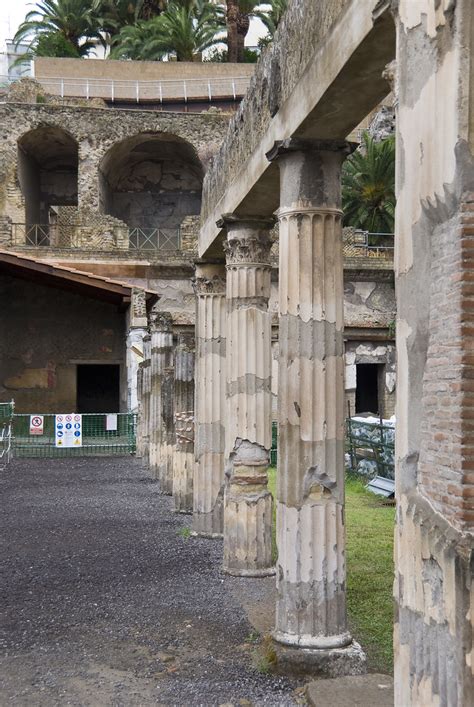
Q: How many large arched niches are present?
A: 2